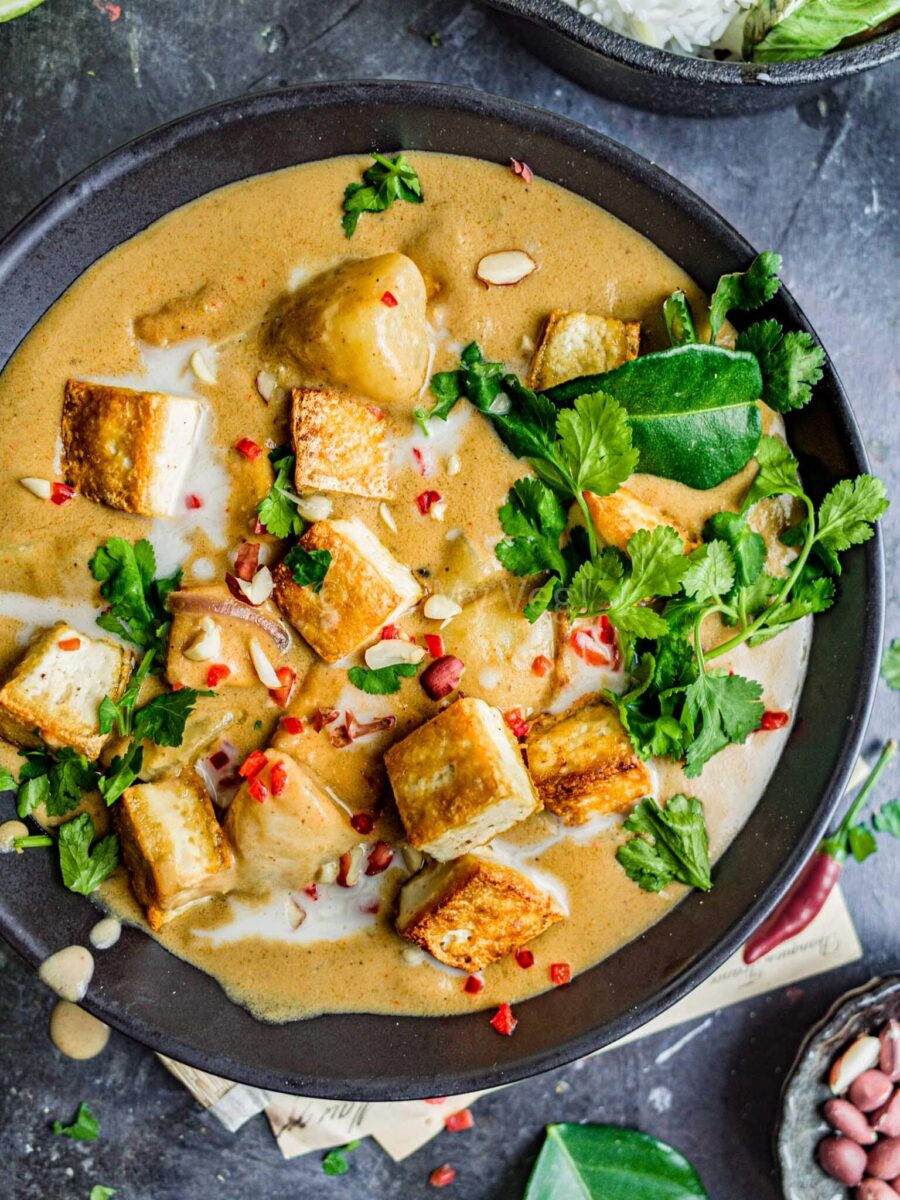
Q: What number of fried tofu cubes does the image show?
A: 10